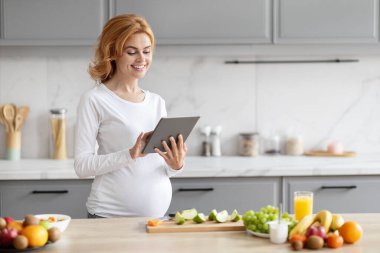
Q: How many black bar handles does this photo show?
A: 3